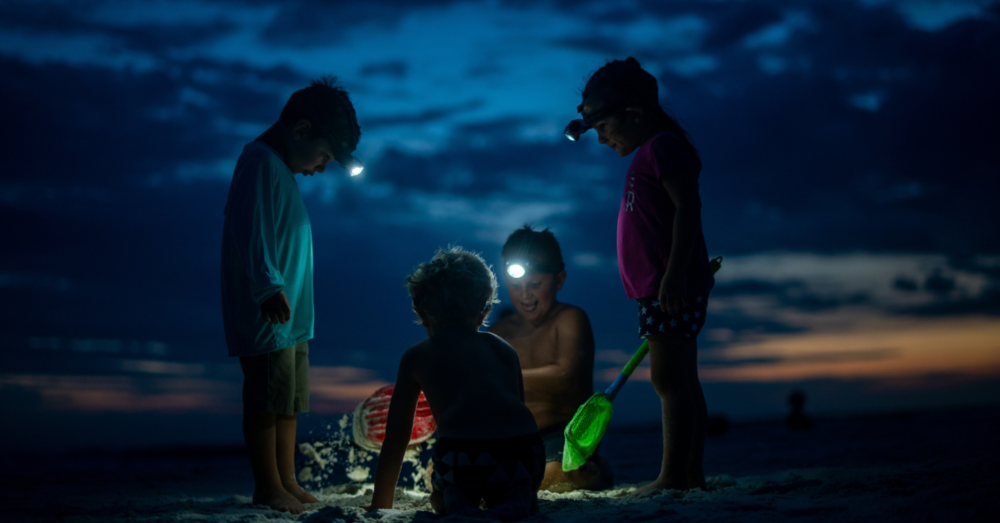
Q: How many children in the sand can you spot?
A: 4